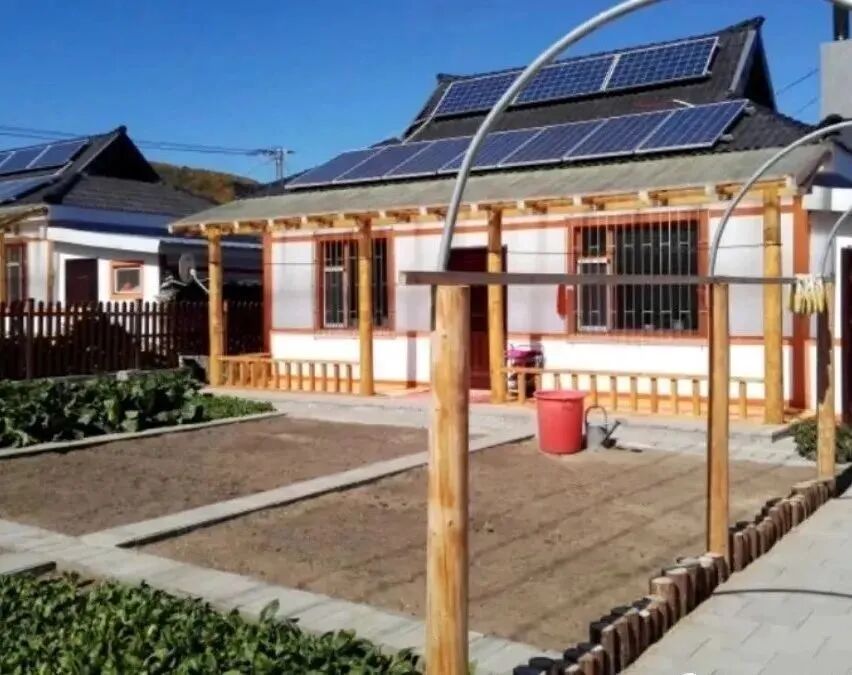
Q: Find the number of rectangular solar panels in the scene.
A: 14